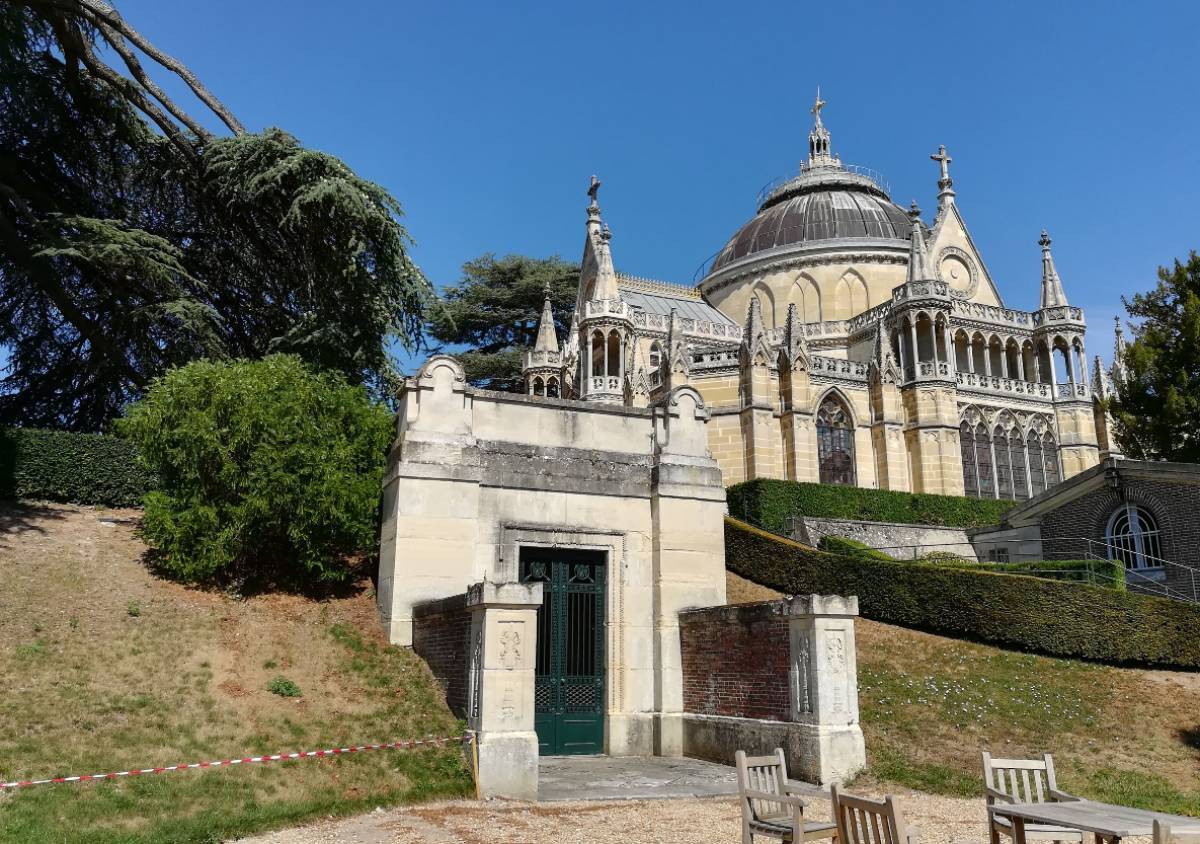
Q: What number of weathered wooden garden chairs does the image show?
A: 4